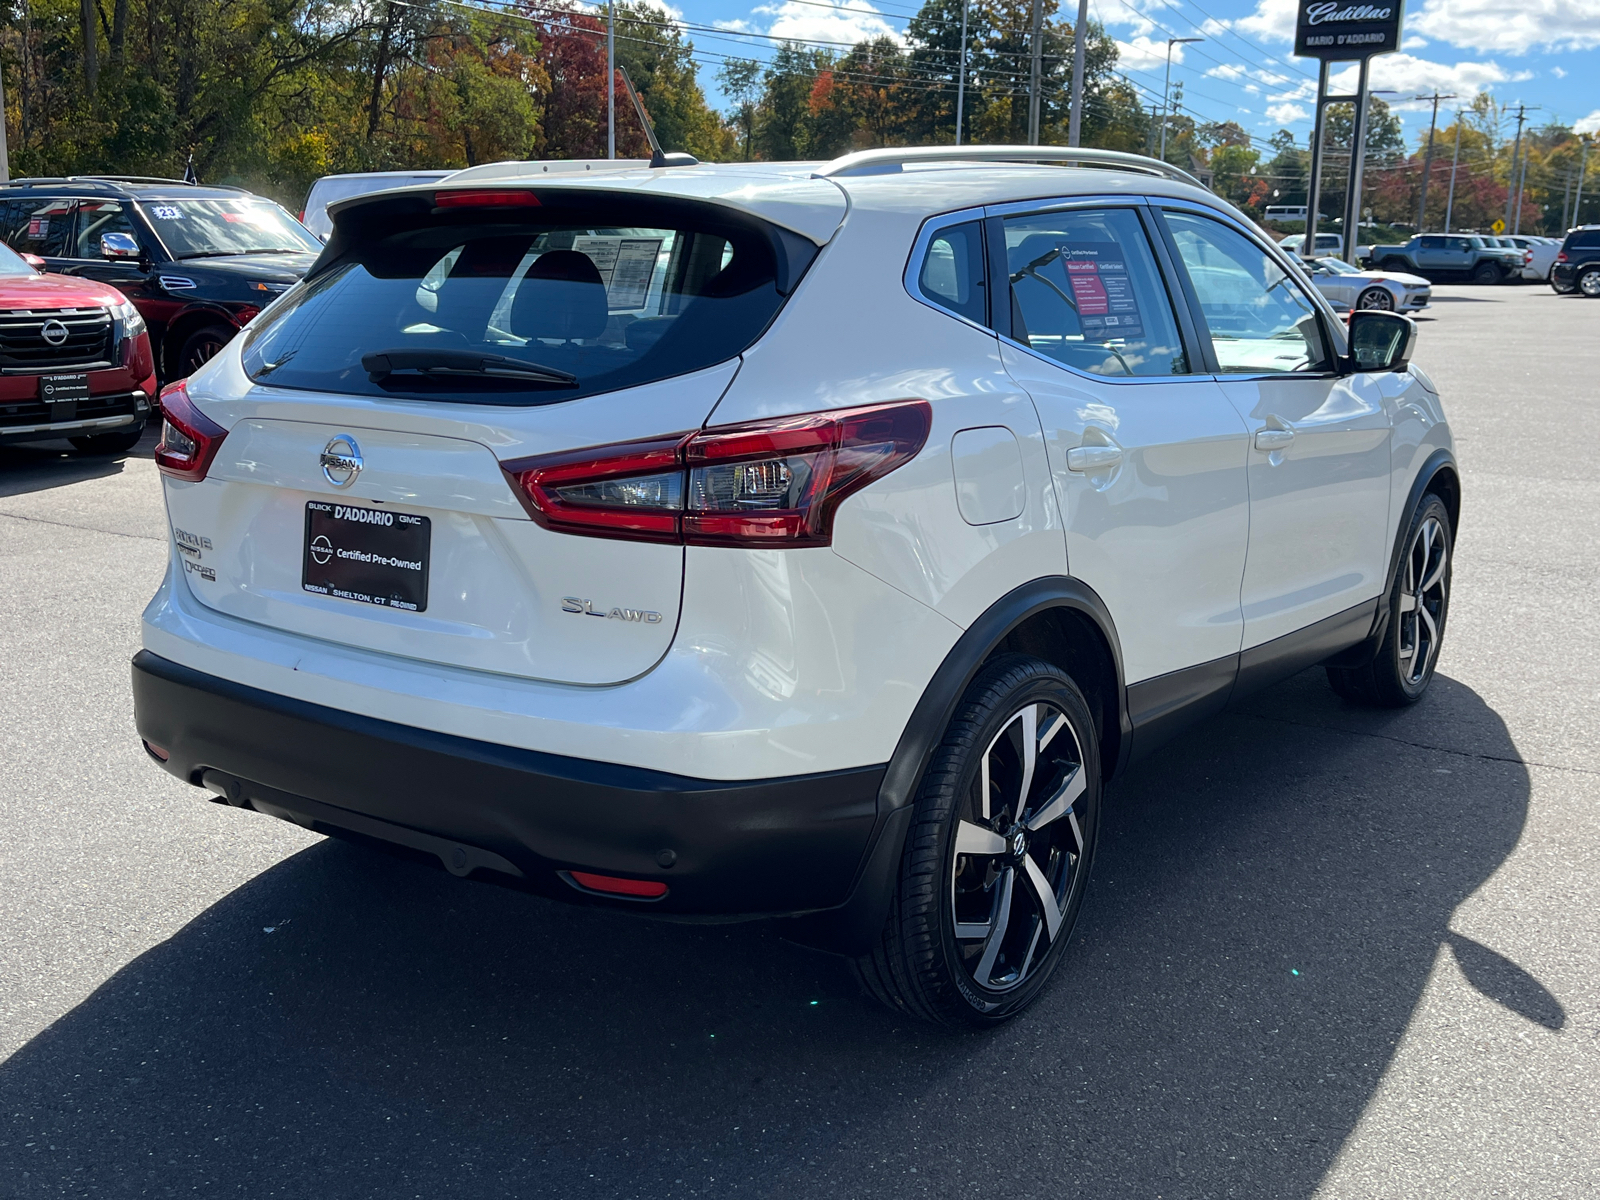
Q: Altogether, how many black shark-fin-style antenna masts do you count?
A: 1